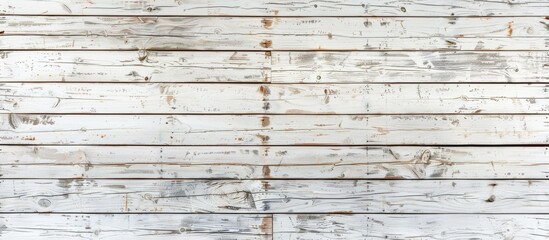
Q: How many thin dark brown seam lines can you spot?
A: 7